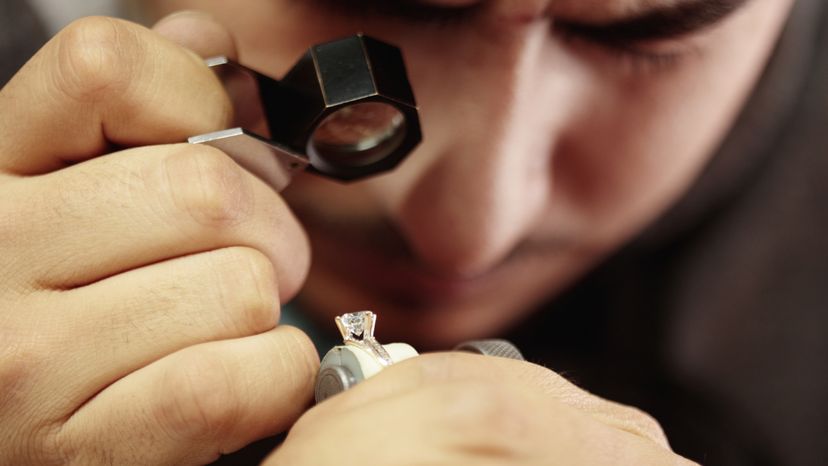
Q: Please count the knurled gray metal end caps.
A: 1